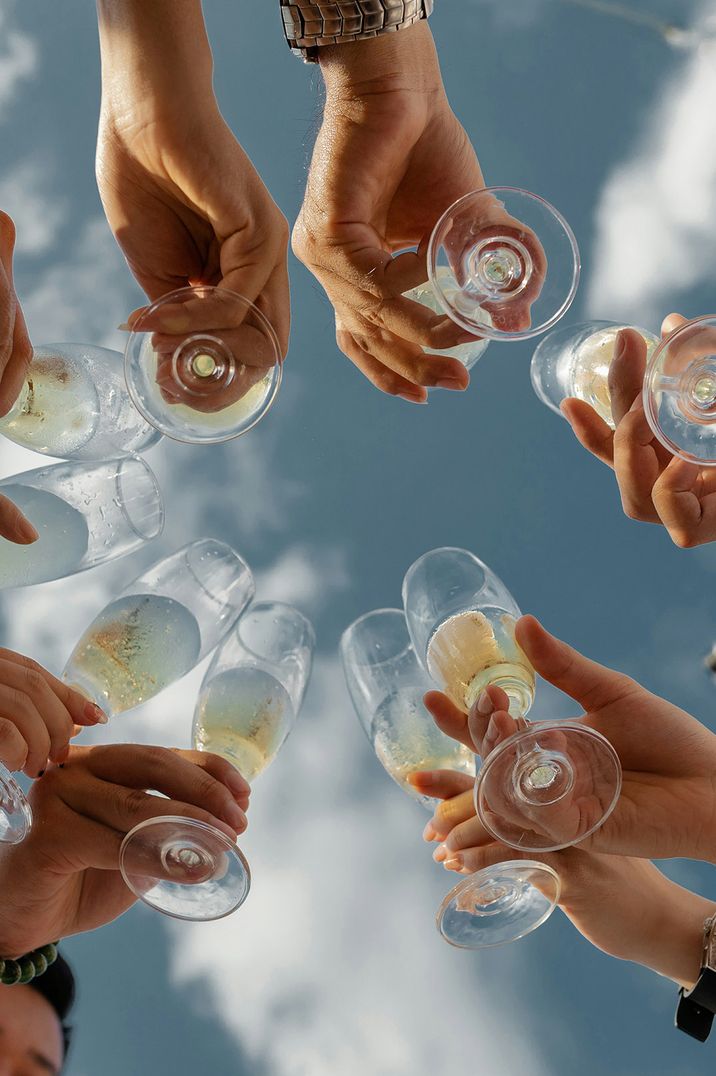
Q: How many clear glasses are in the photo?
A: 9